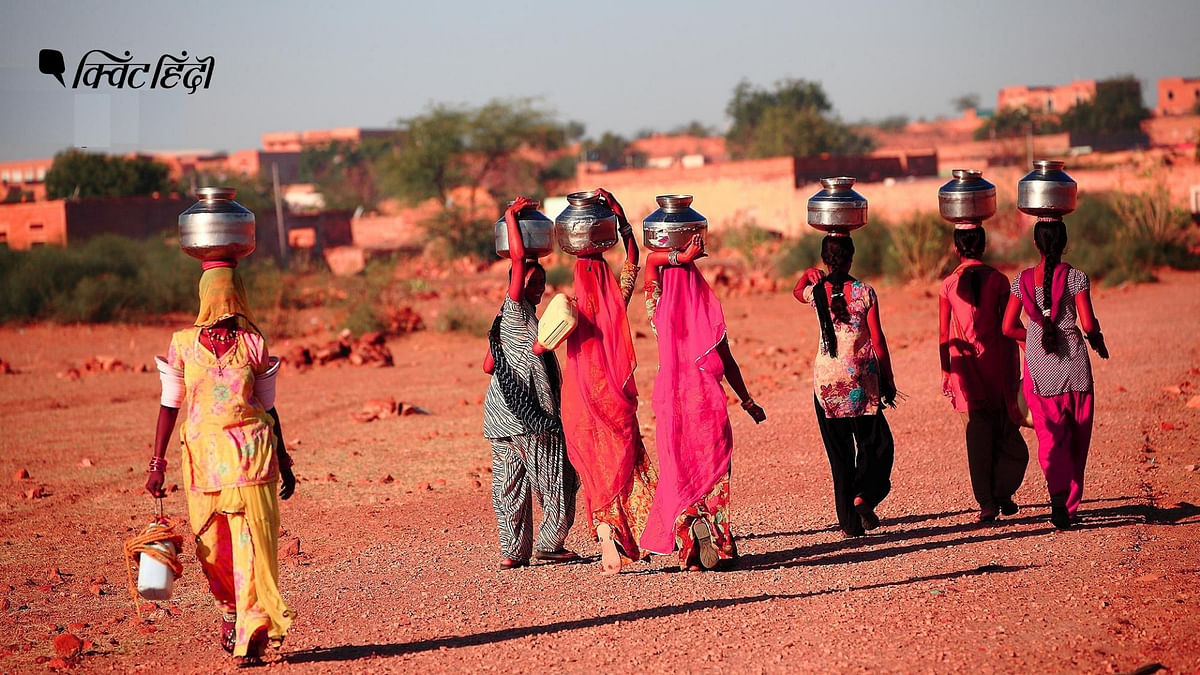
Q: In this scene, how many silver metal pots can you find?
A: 7